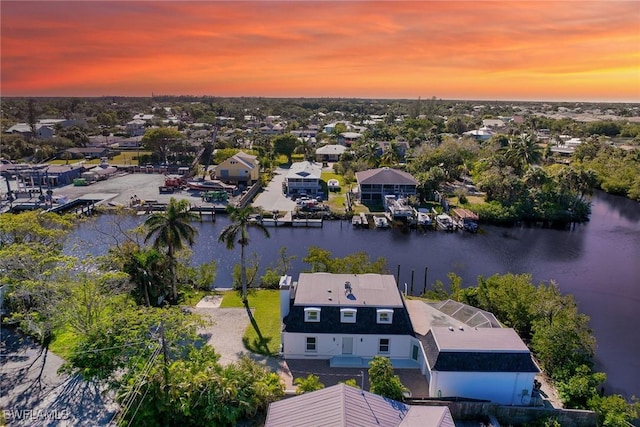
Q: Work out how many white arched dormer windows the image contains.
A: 3